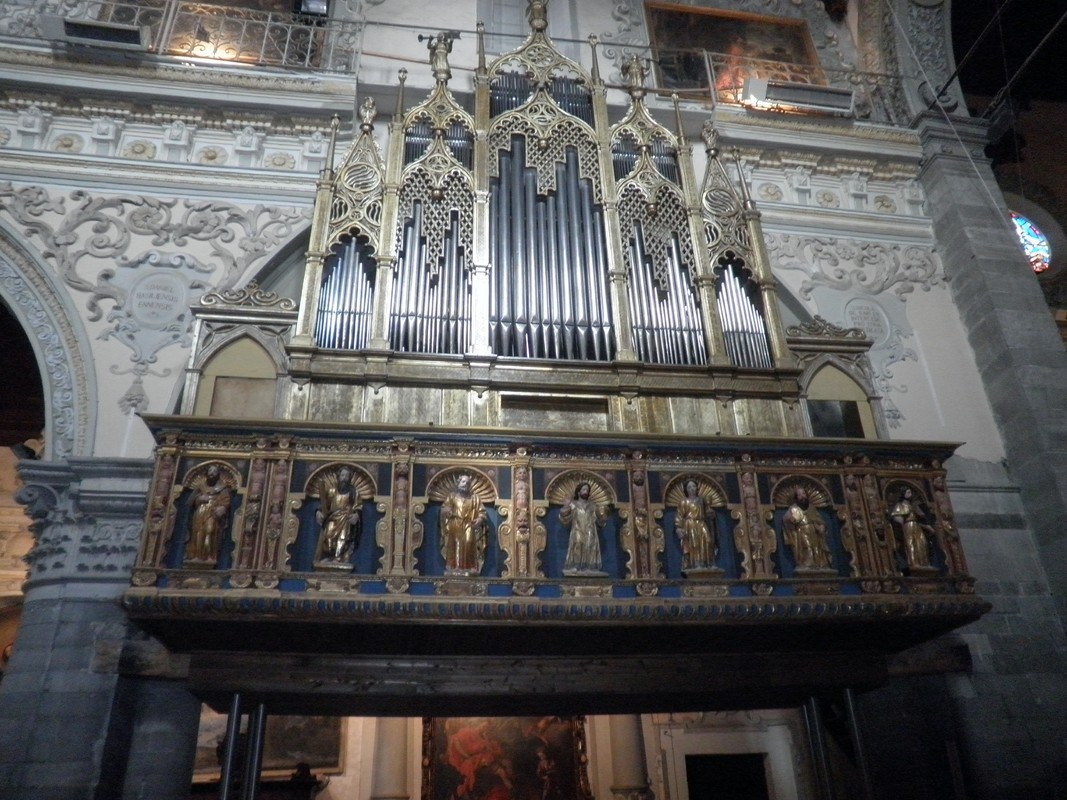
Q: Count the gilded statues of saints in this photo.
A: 7